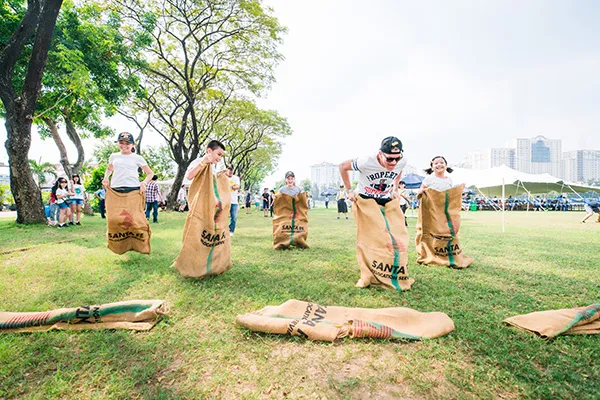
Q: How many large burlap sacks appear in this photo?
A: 8